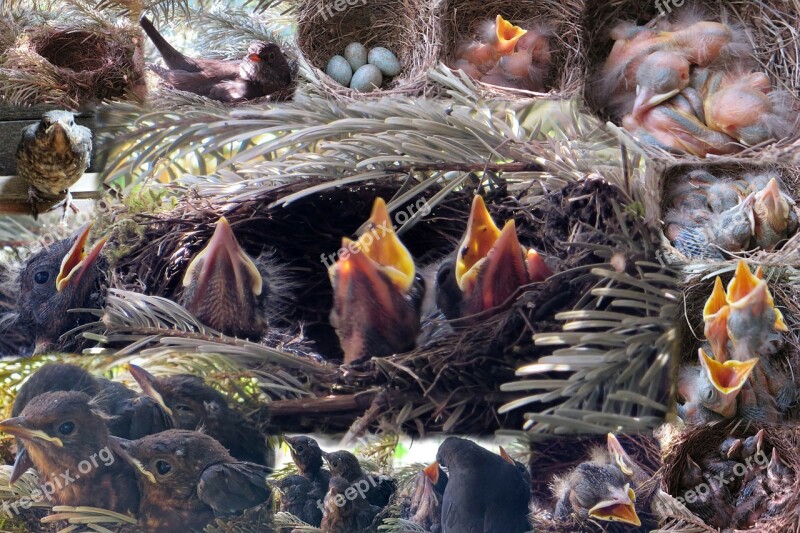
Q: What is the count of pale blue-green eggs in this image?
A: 4